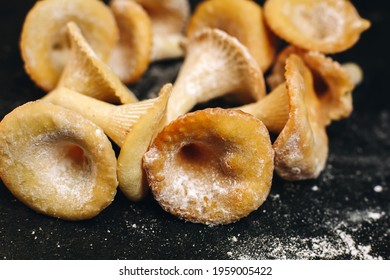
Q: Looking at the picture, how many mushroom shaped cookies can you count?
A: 12